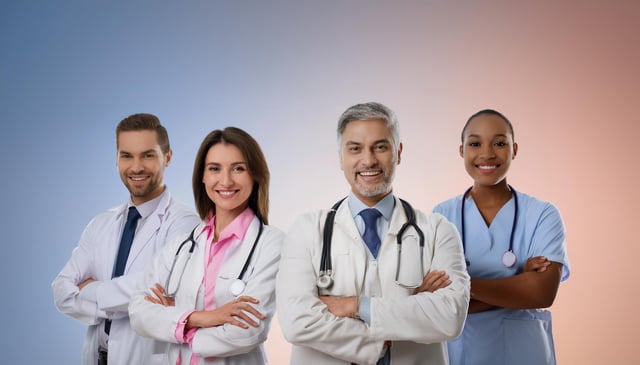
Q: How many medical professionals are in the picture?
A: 4